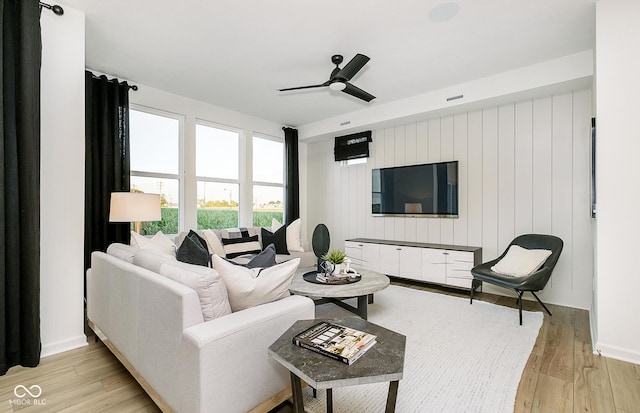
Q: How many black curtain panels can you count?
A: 3